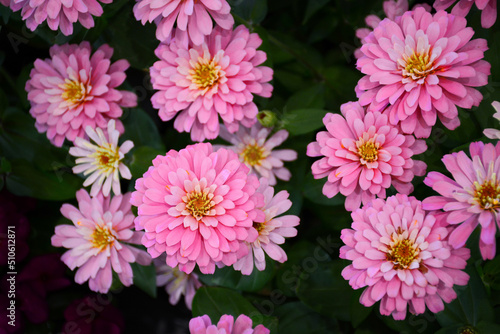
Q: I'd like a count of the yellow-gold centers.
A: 11